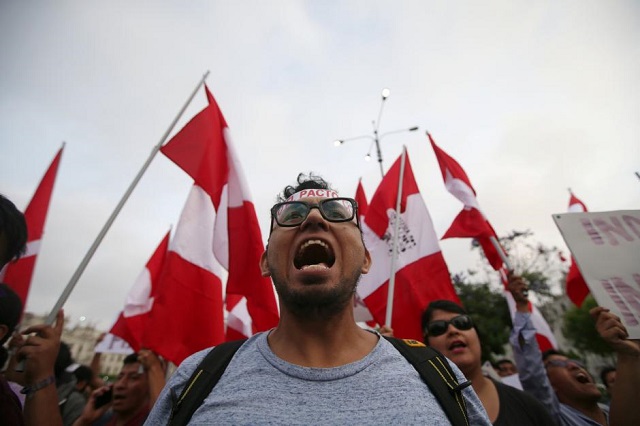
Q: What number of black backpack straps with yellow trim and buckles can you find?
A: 2